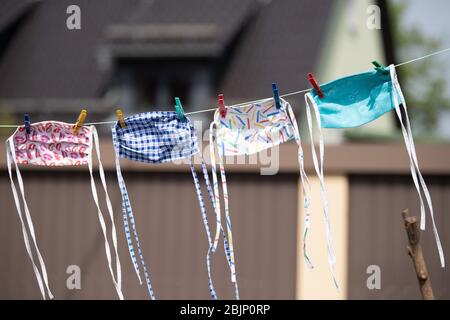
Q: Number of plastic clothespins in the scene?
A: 8